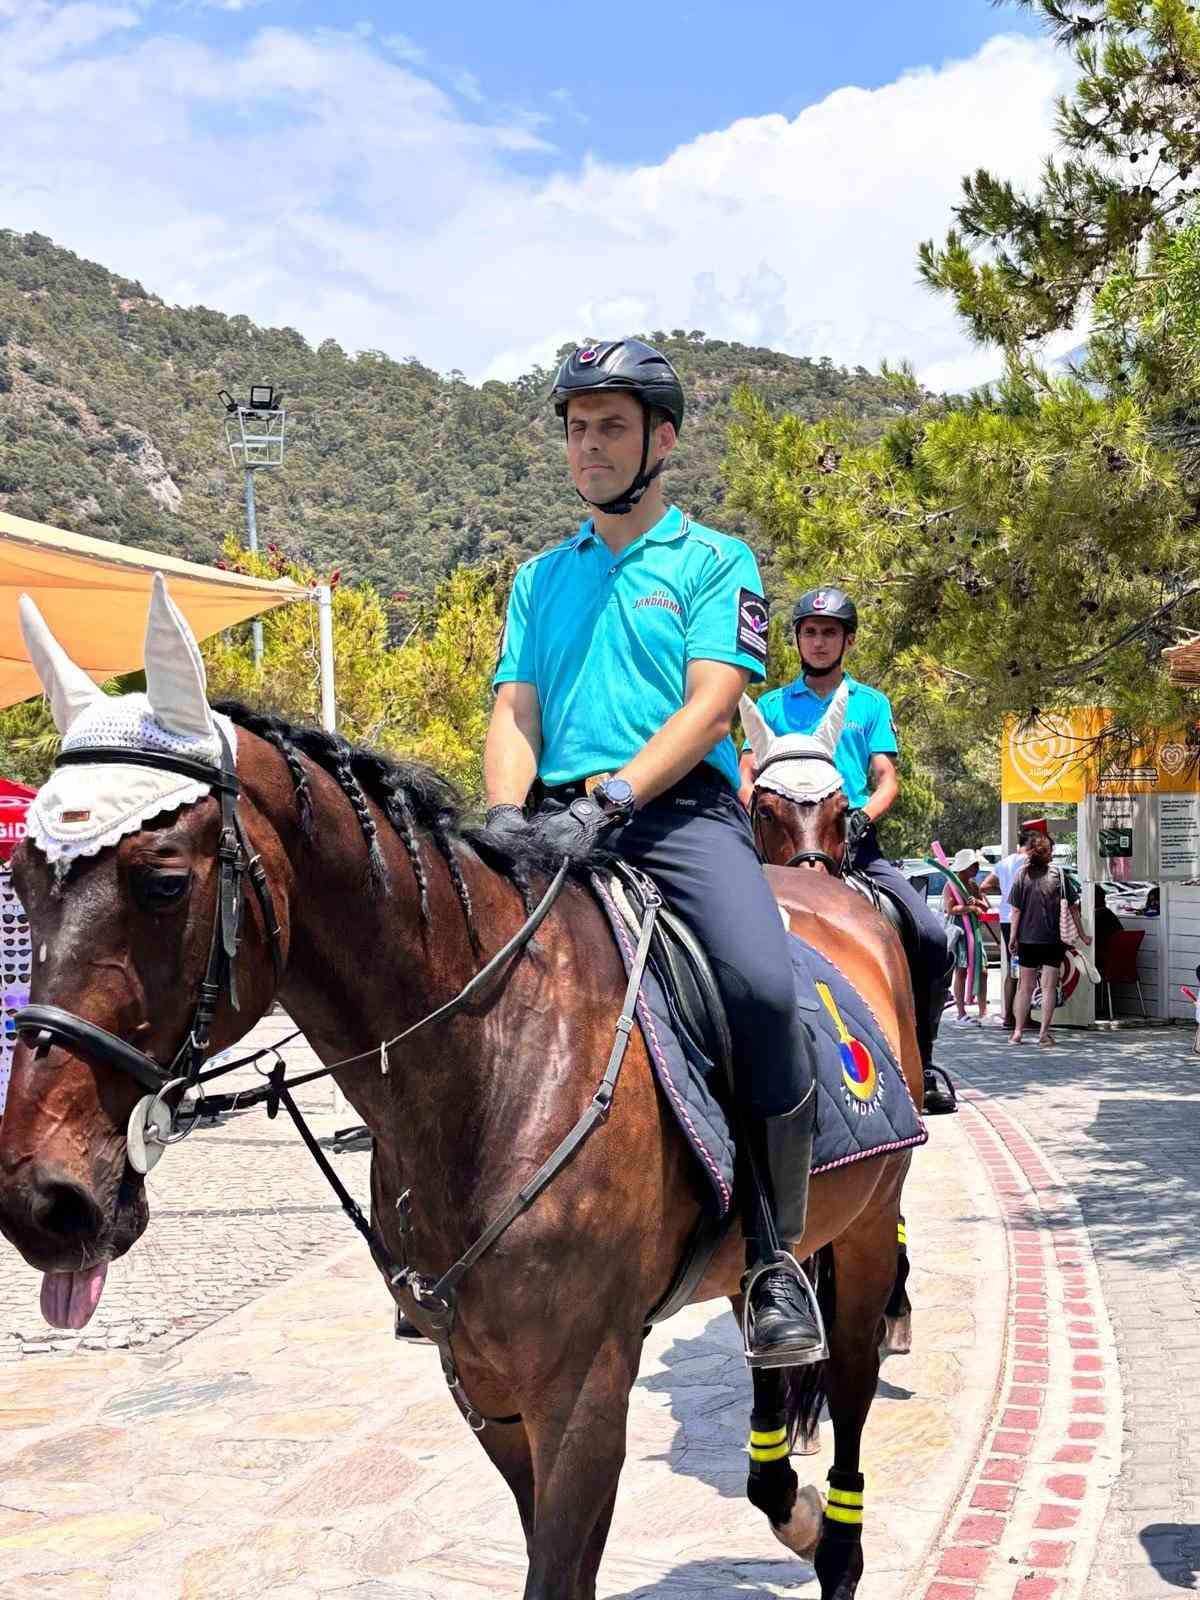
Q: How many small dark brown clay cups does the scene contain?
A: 0